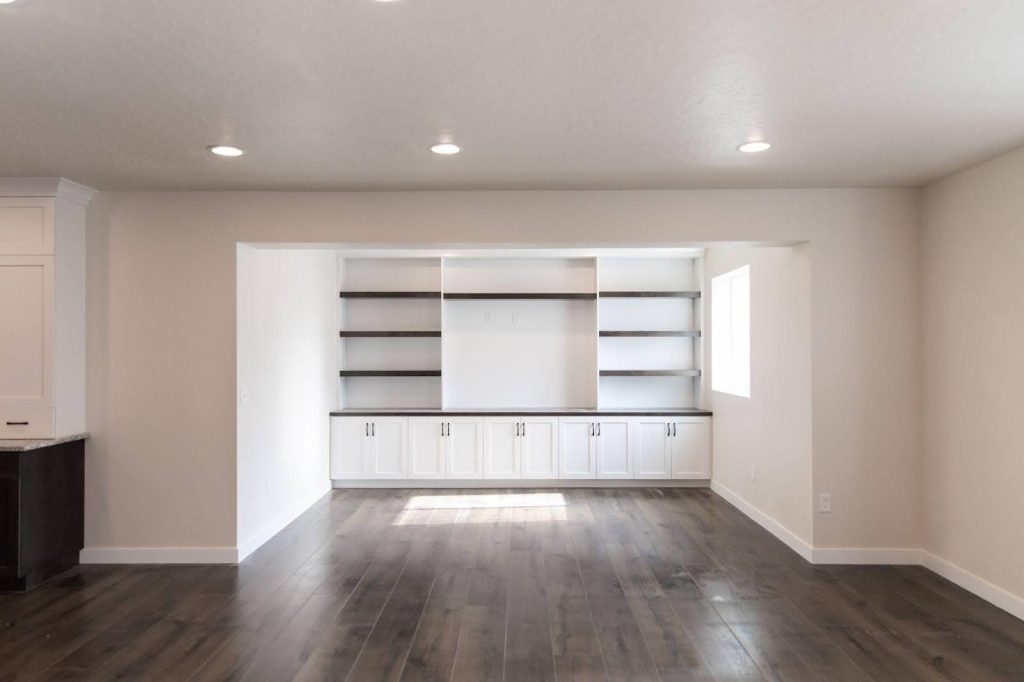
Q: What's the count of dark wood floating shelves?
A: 7